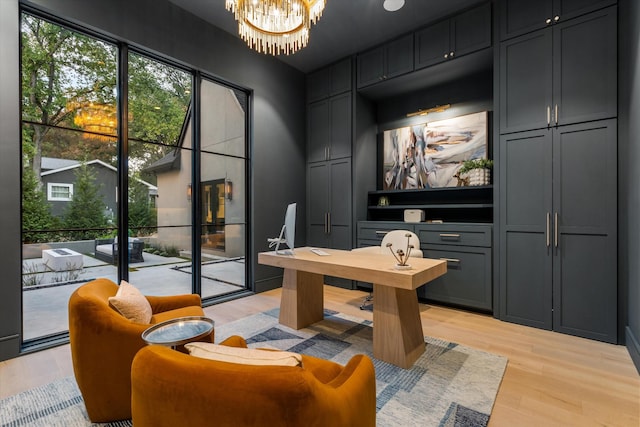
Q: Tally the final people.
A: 0